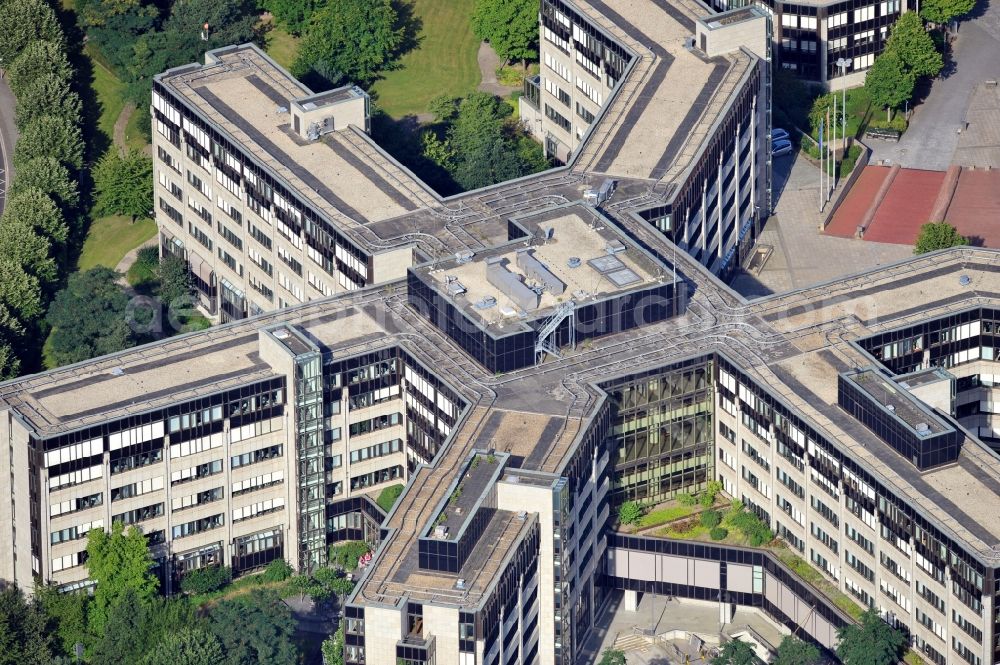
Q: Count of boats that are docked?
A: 0